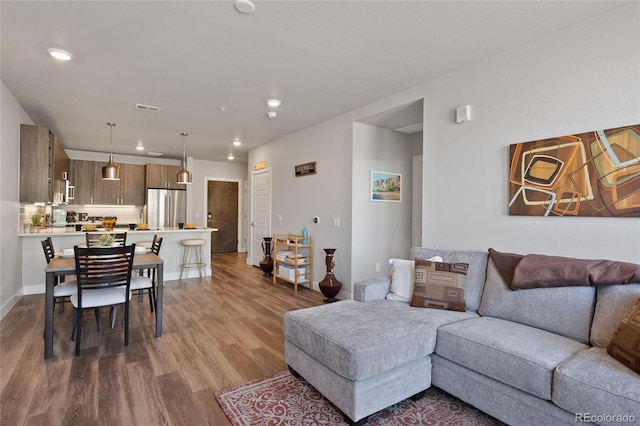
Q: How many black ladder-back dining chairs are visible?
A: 4